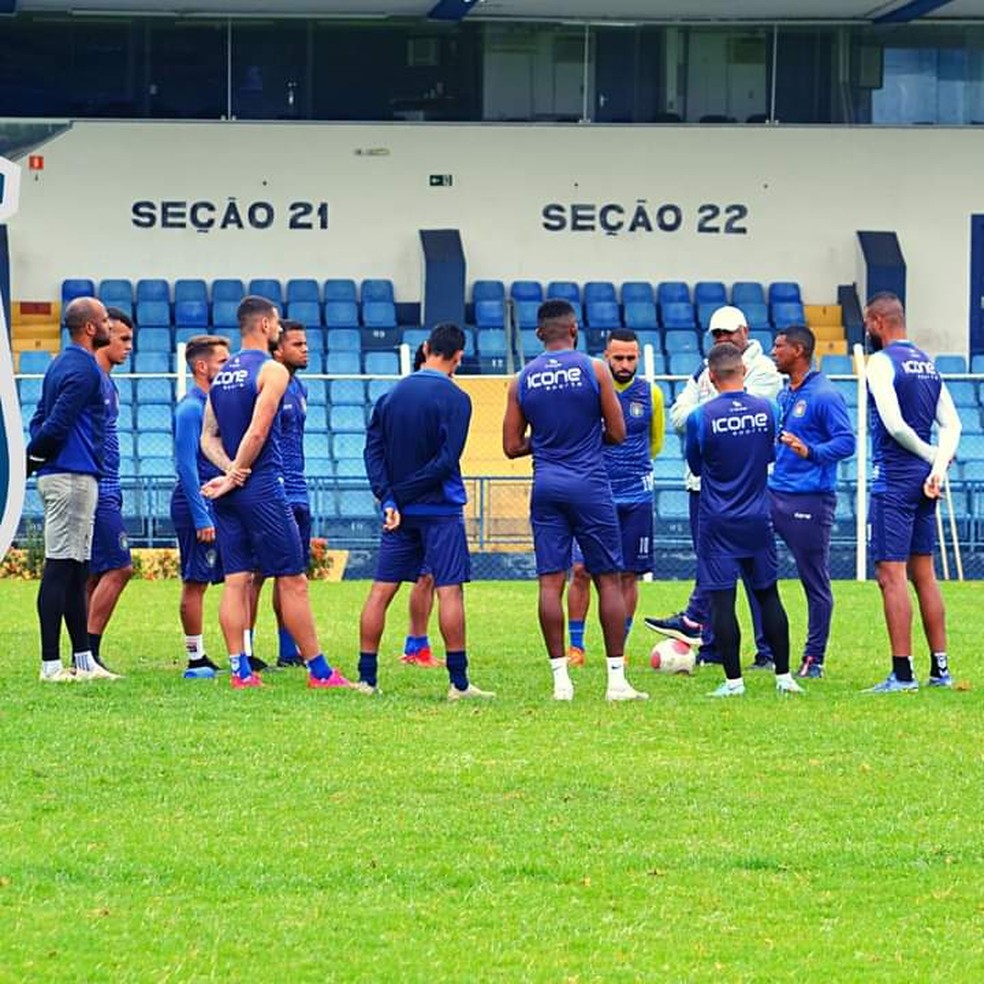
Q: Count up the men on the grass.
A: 13